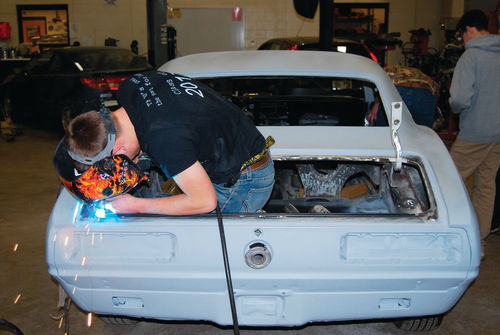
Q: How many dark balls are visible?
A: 0